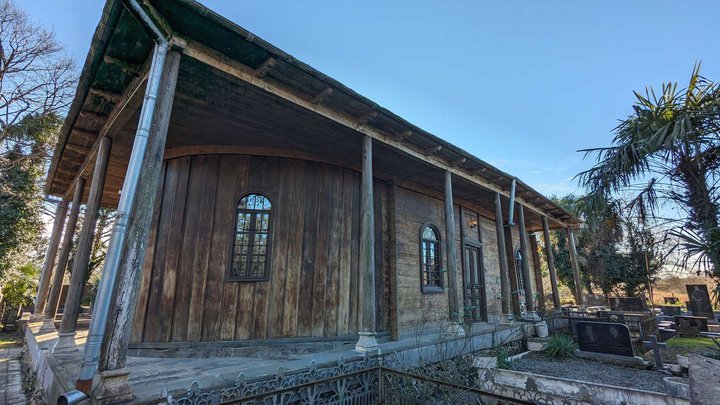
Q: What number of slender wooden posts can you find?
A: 10